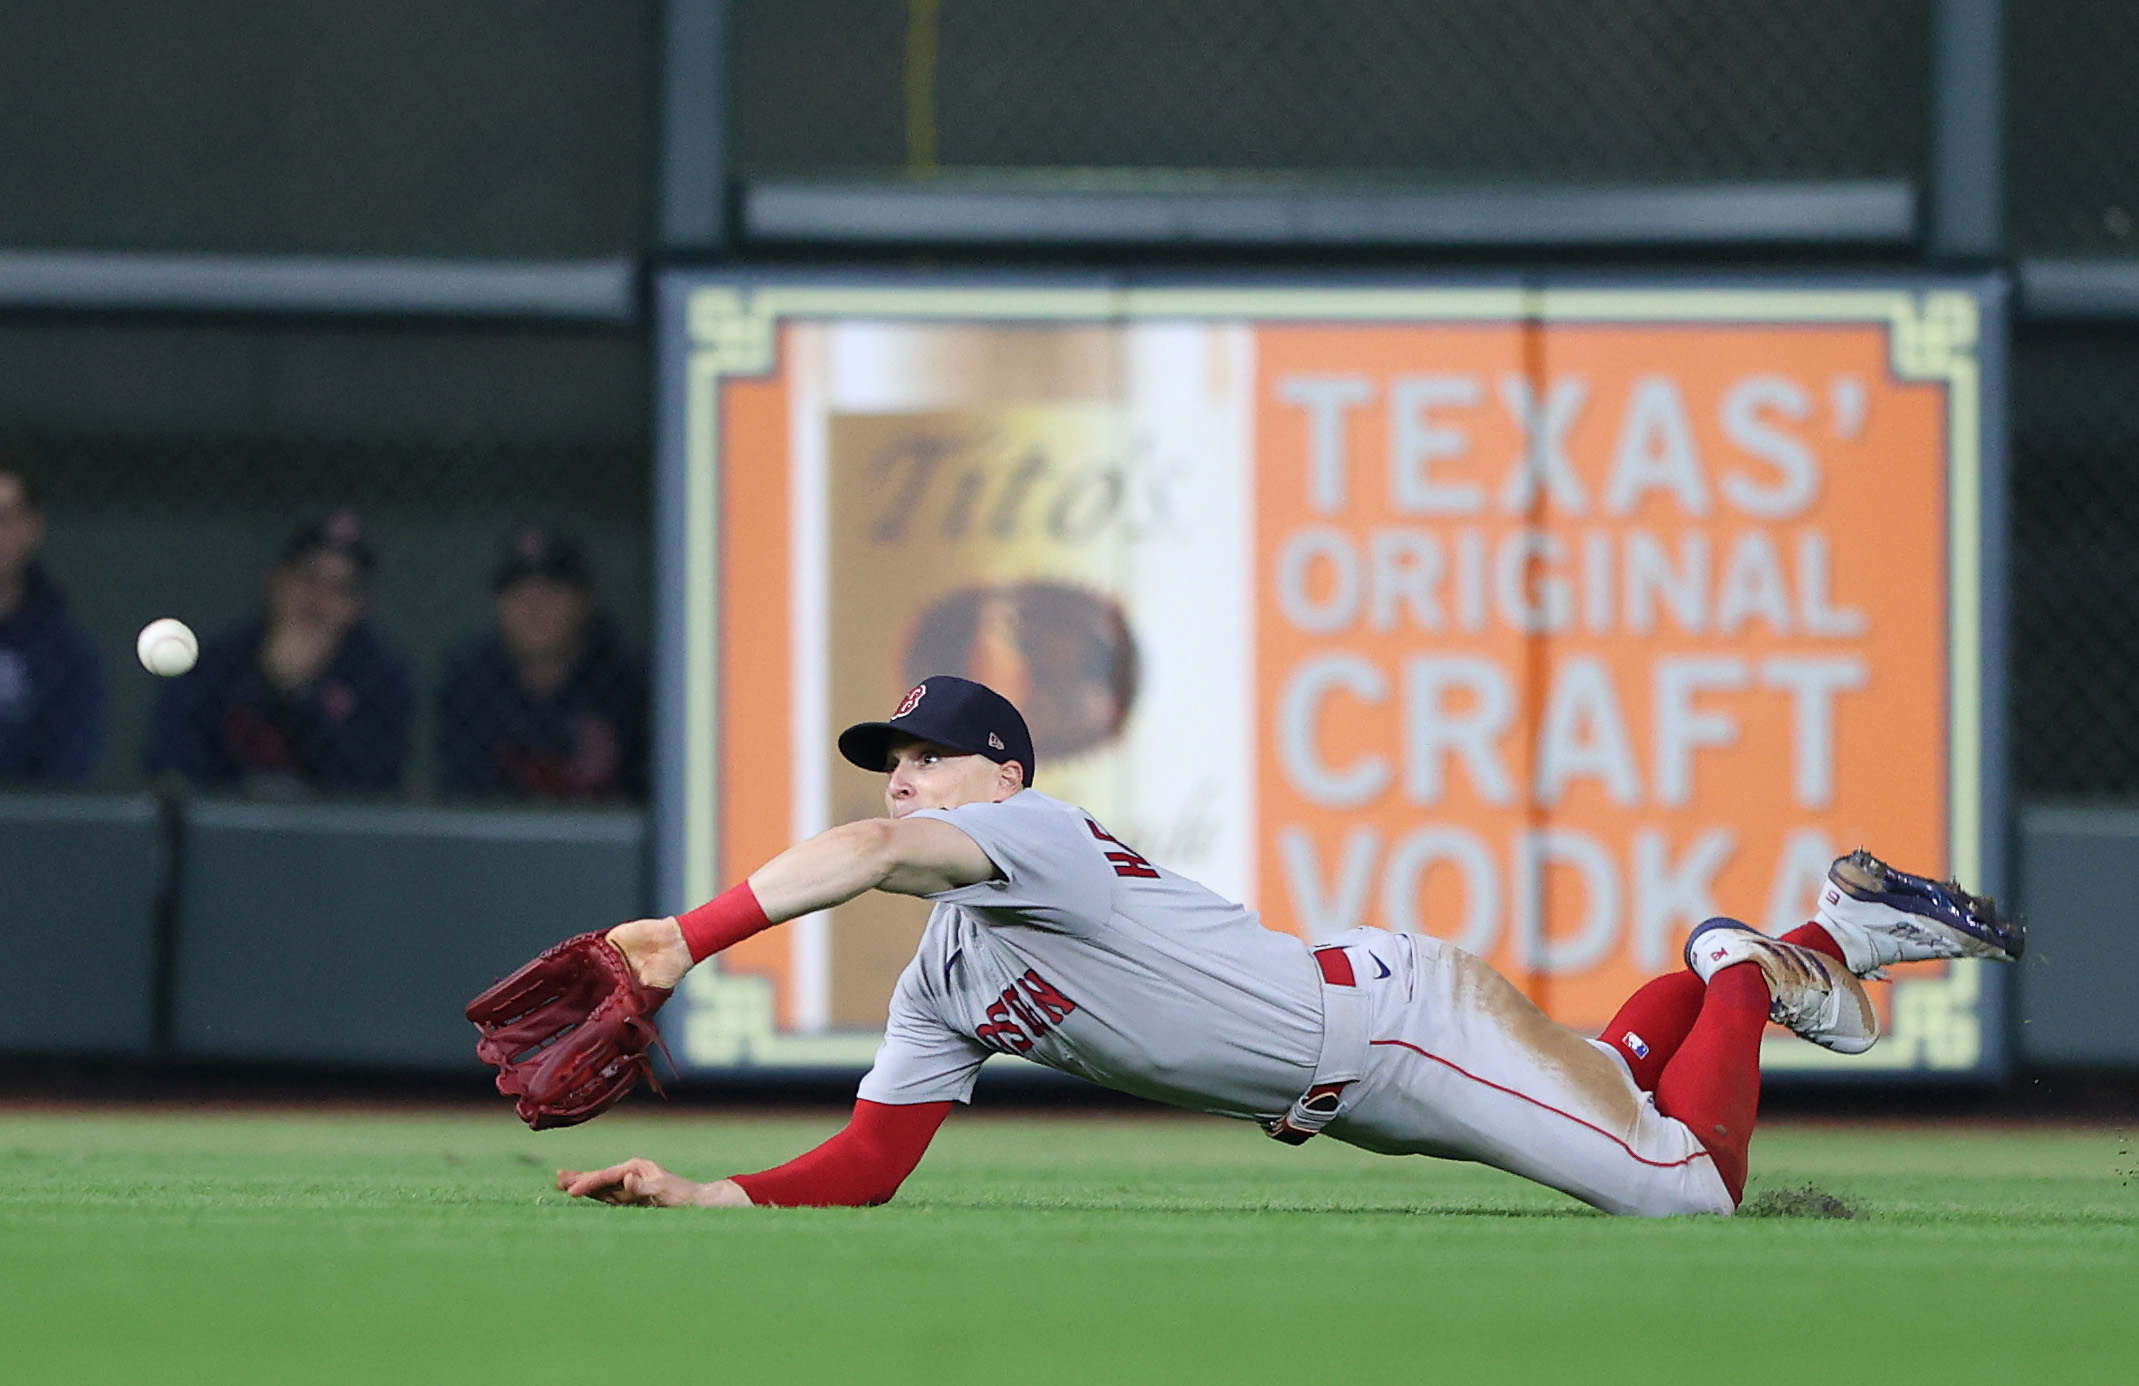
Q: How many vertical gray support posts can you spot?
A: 2